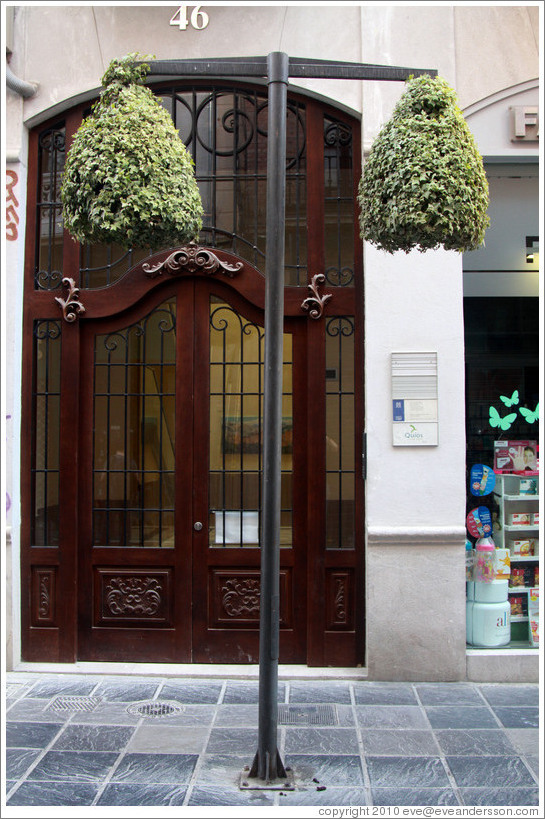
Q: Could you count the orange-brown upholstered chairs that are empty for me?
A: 0